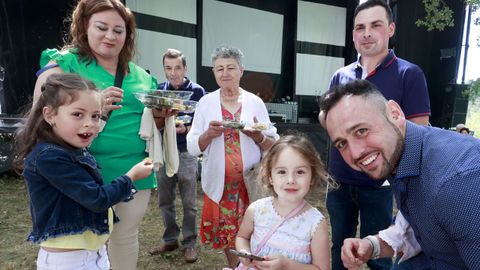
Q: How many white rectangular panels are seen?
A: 5